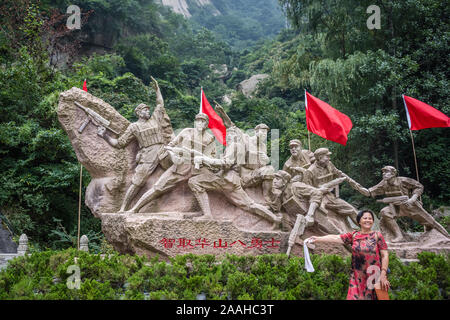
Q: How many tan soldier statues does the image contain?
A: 8